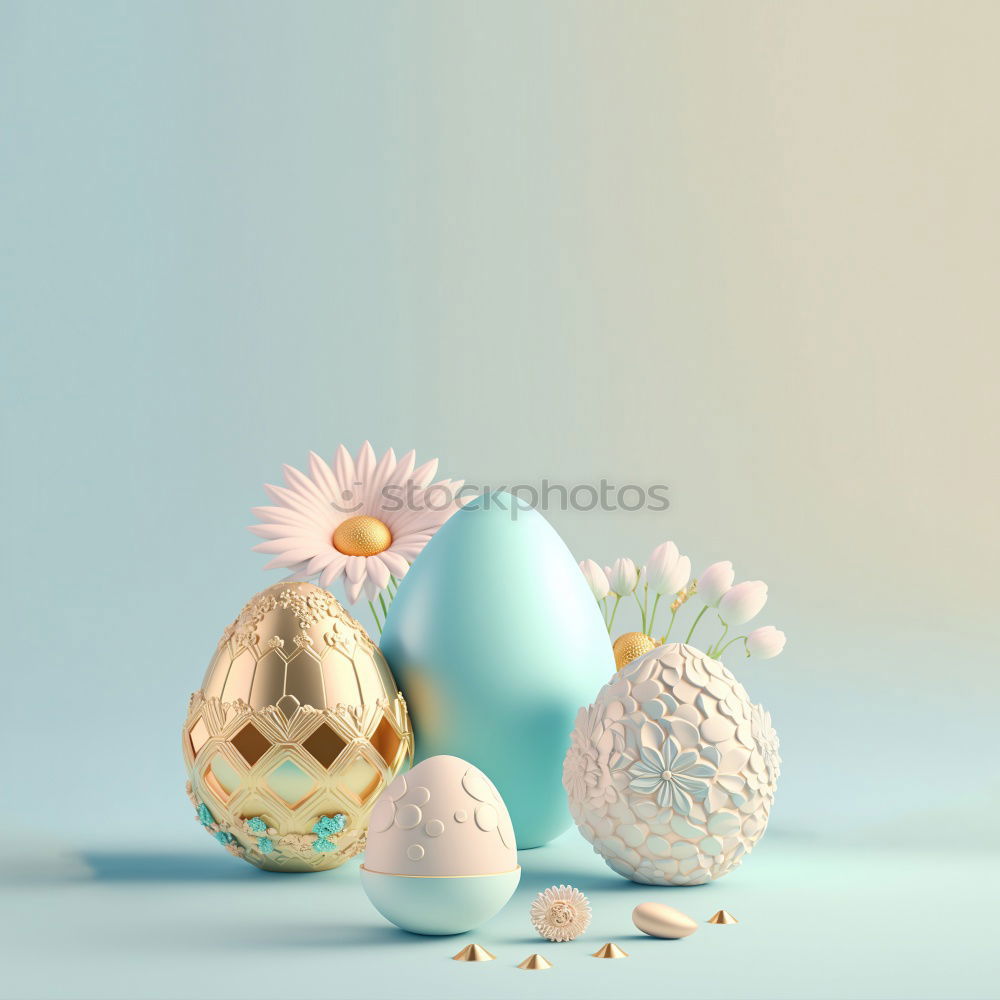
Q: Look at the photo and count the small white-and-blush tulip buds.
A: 6